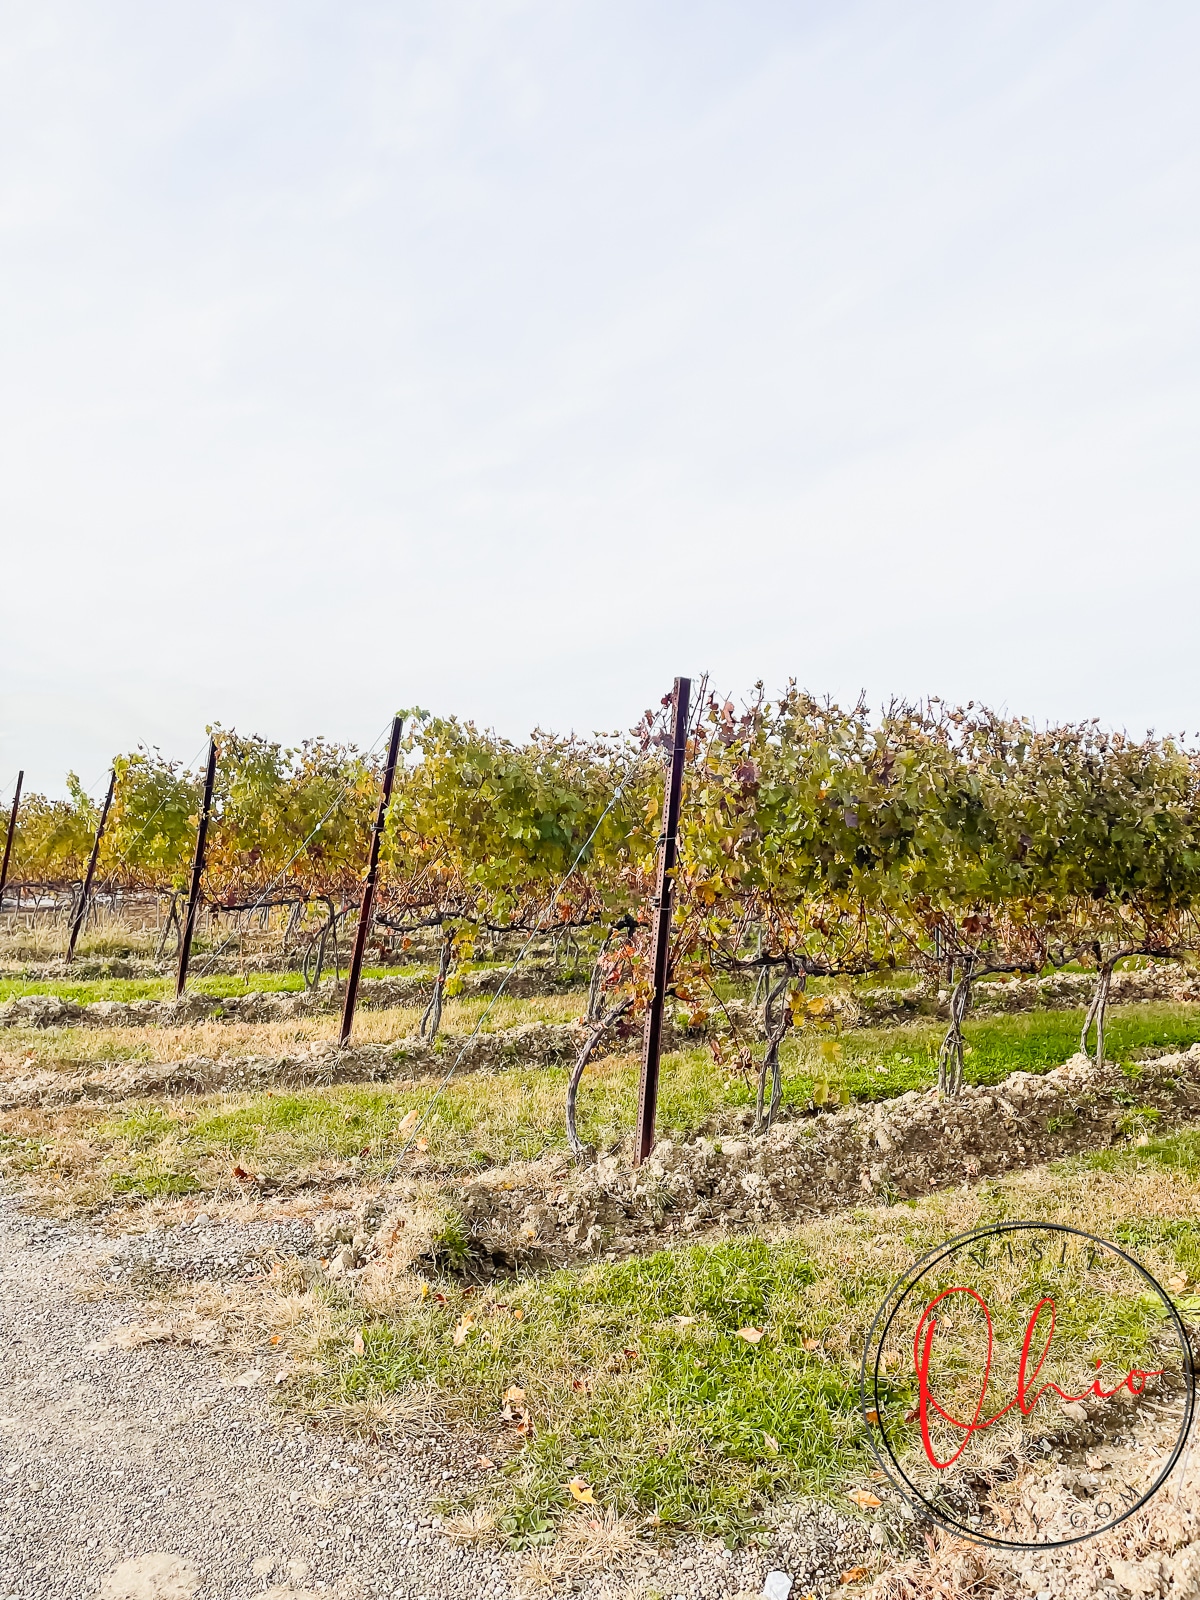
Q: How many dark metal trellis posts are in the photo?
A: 5